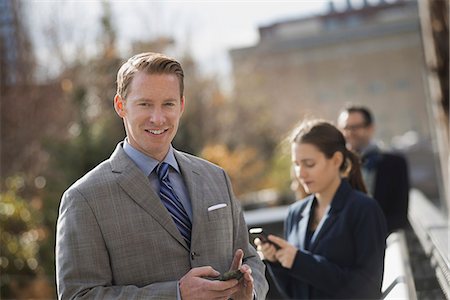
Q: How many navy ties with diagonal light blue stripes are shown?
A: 1